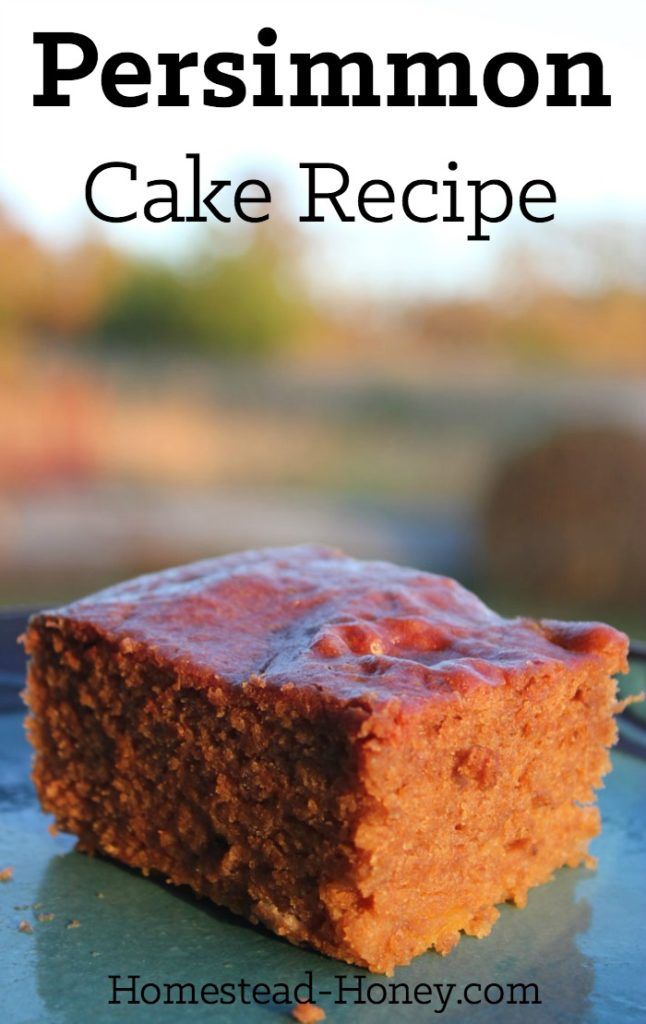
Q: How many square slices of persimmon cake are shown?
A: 1